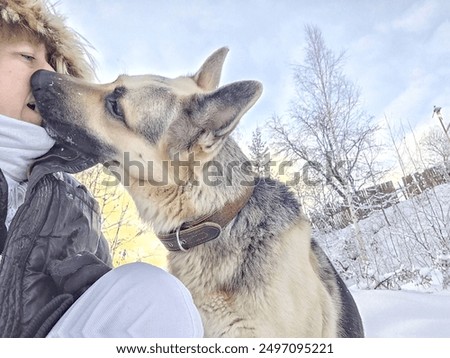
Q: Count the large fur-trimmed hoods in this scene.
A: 1